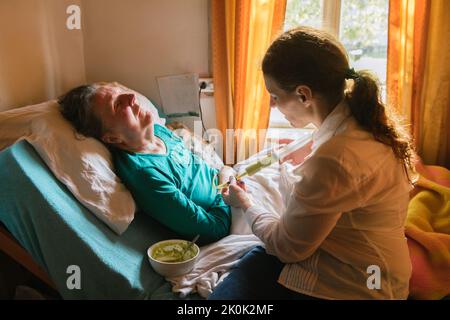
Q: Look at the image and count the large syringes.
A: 1